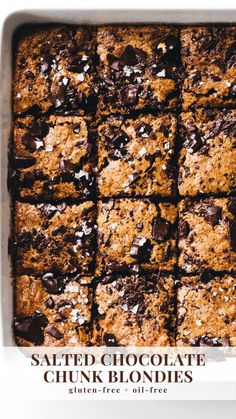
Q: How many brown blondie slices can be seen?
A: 12